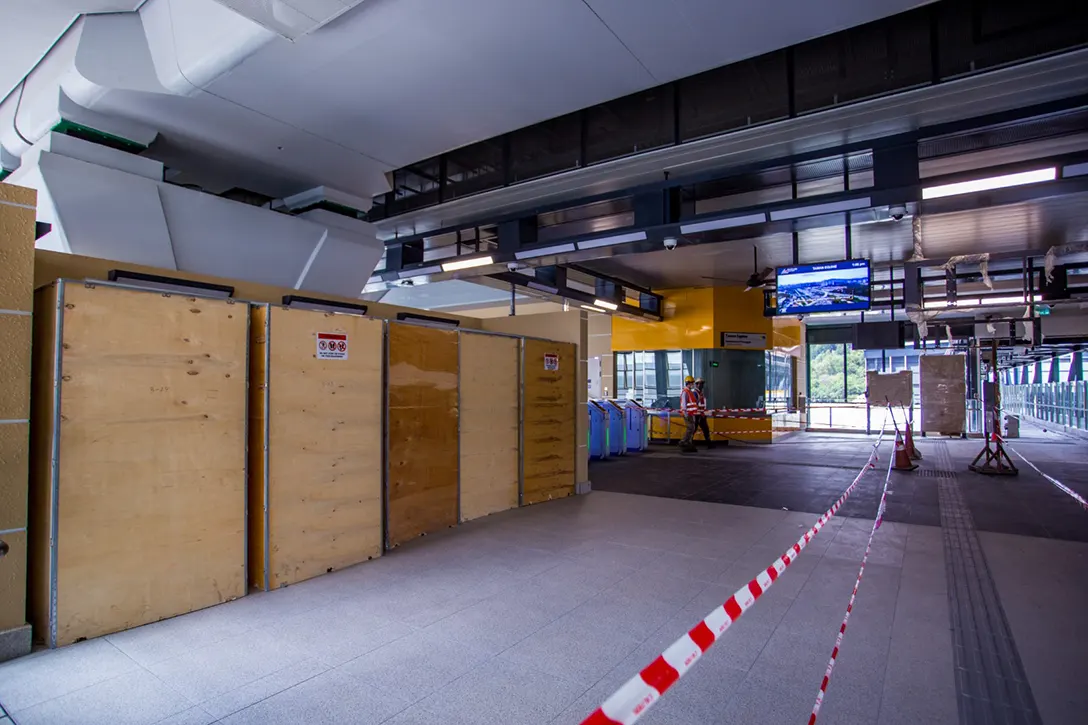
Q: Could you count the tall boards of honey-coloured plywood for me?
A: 5